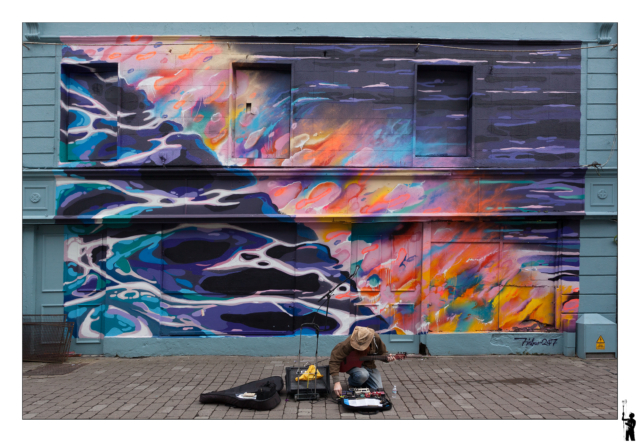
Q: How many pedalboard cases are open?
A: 1